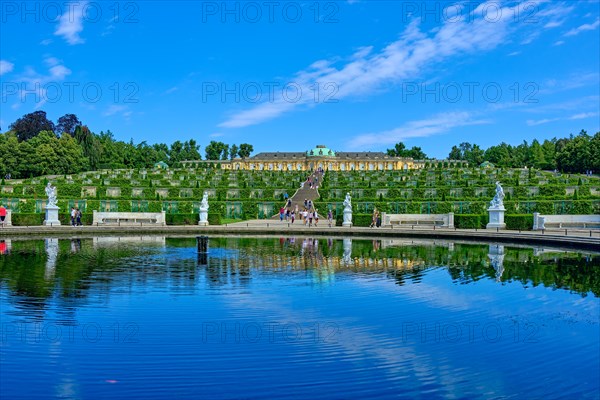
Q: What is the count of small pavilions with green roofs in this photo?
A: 2